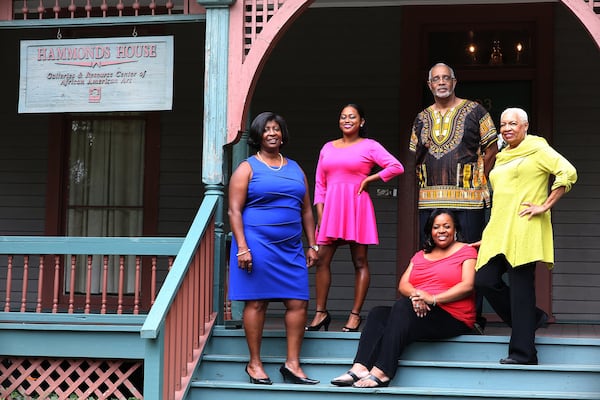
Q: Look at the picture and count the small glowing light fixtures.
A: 2